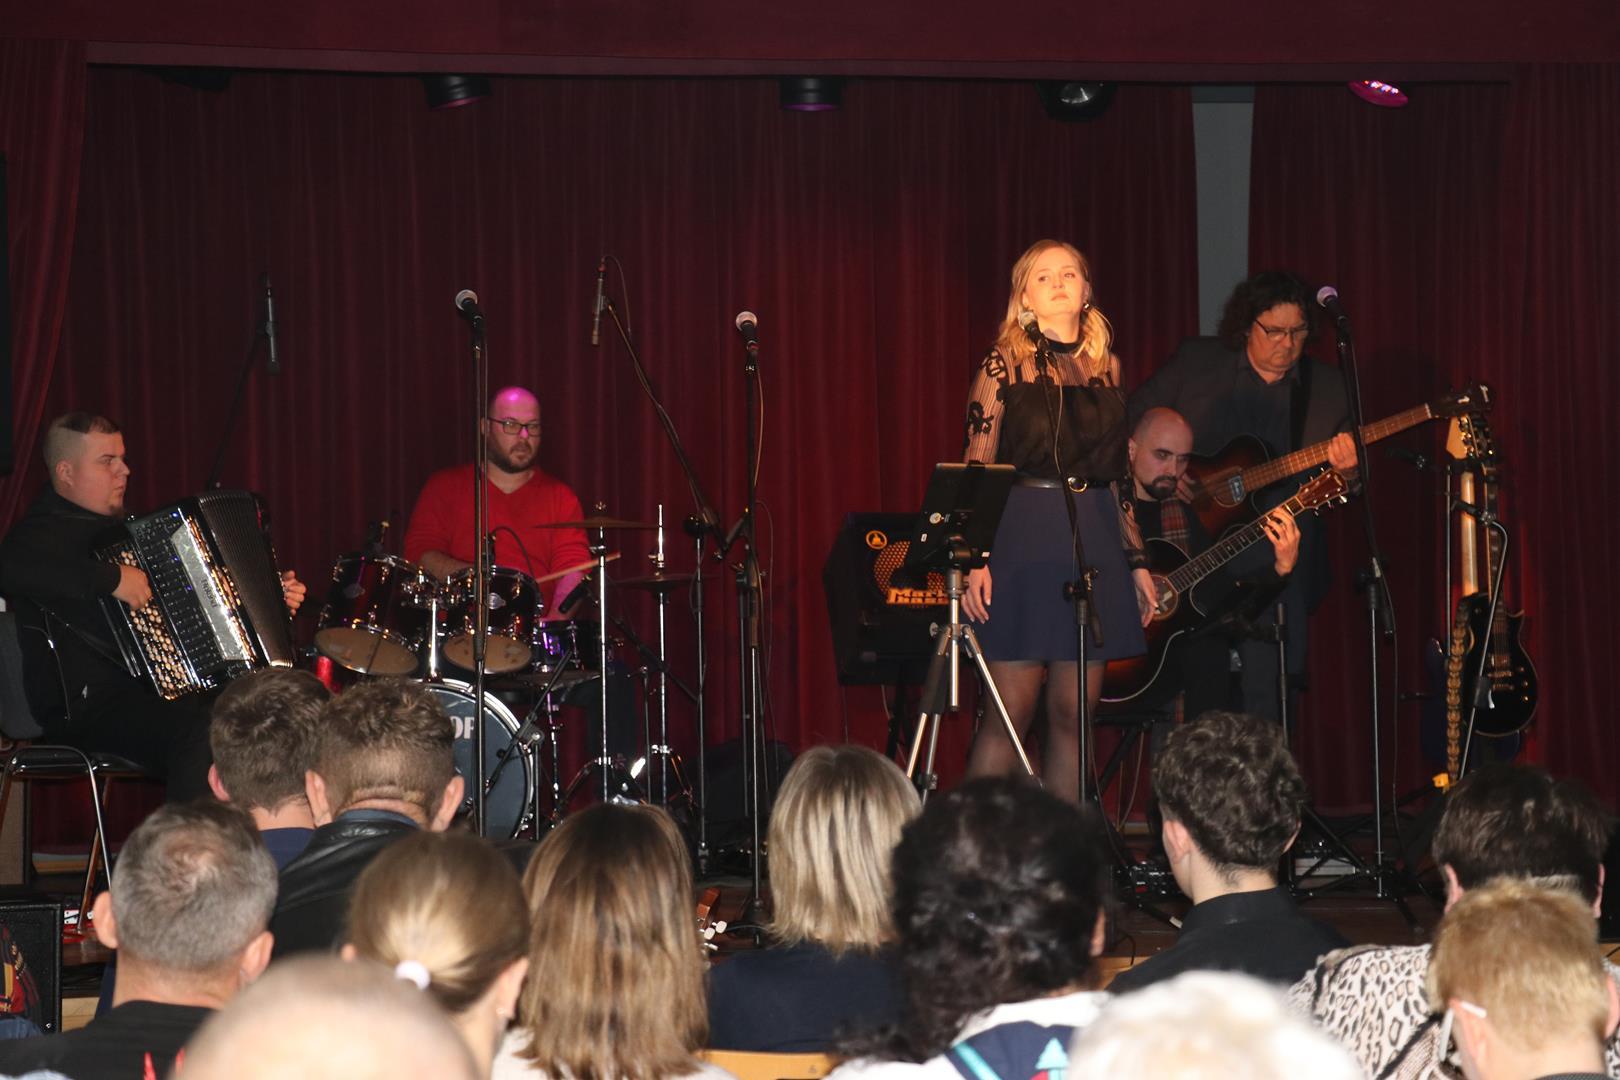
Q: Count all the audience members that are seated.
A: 12